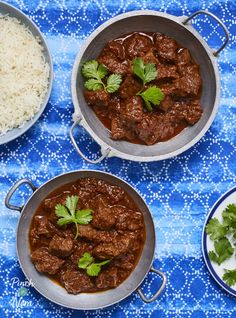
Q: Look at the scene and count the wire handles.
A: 4